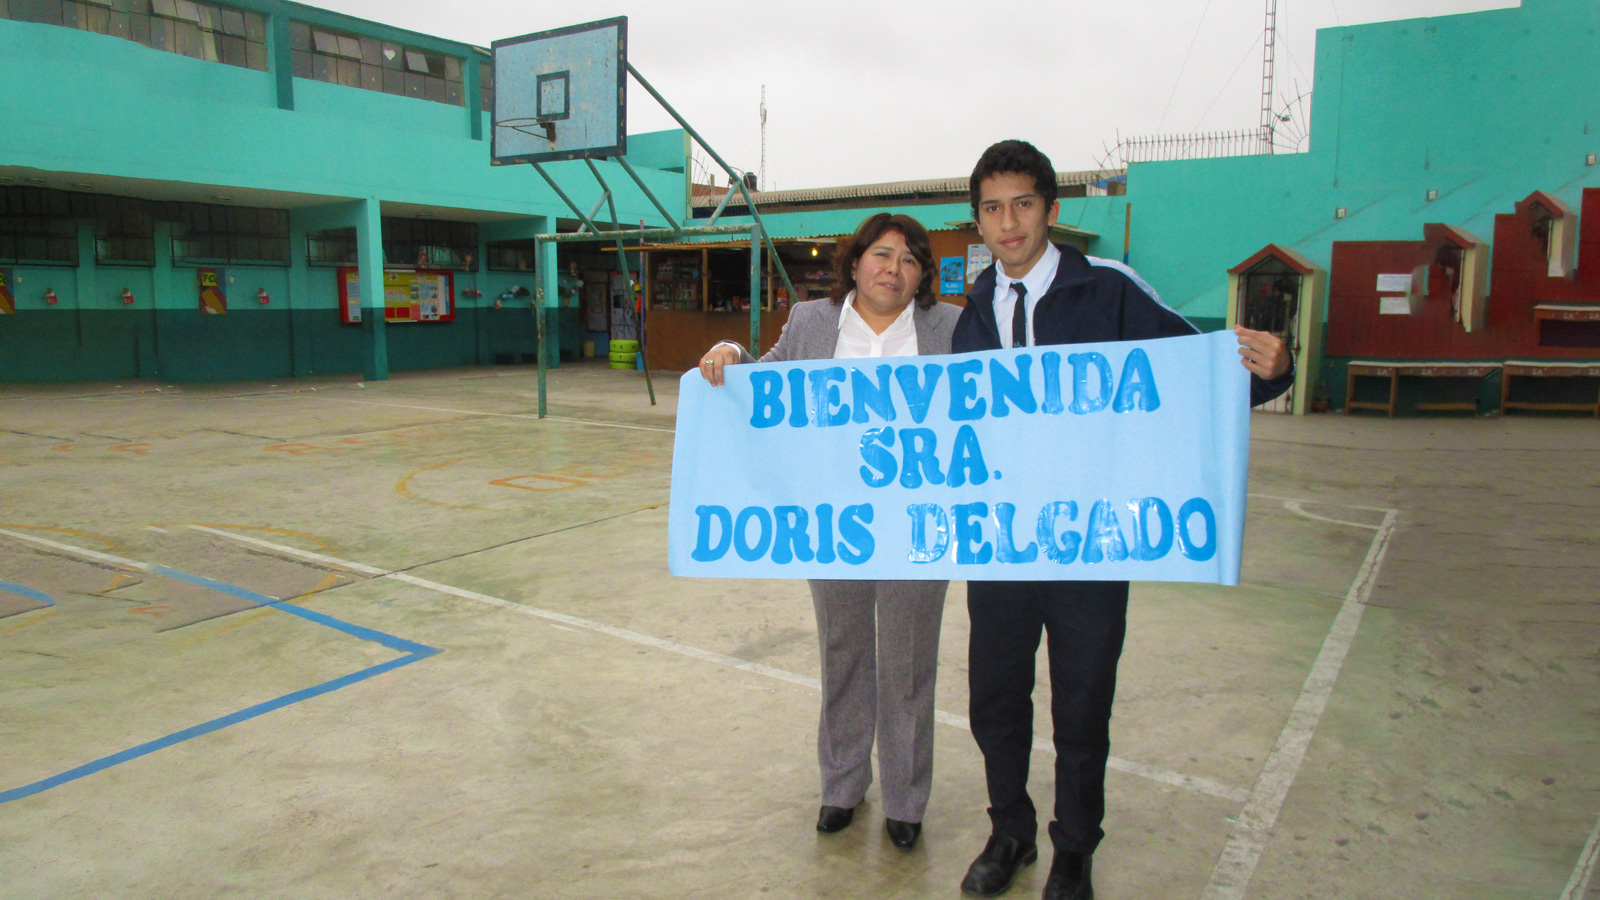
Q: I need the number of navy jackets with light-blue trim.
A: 1